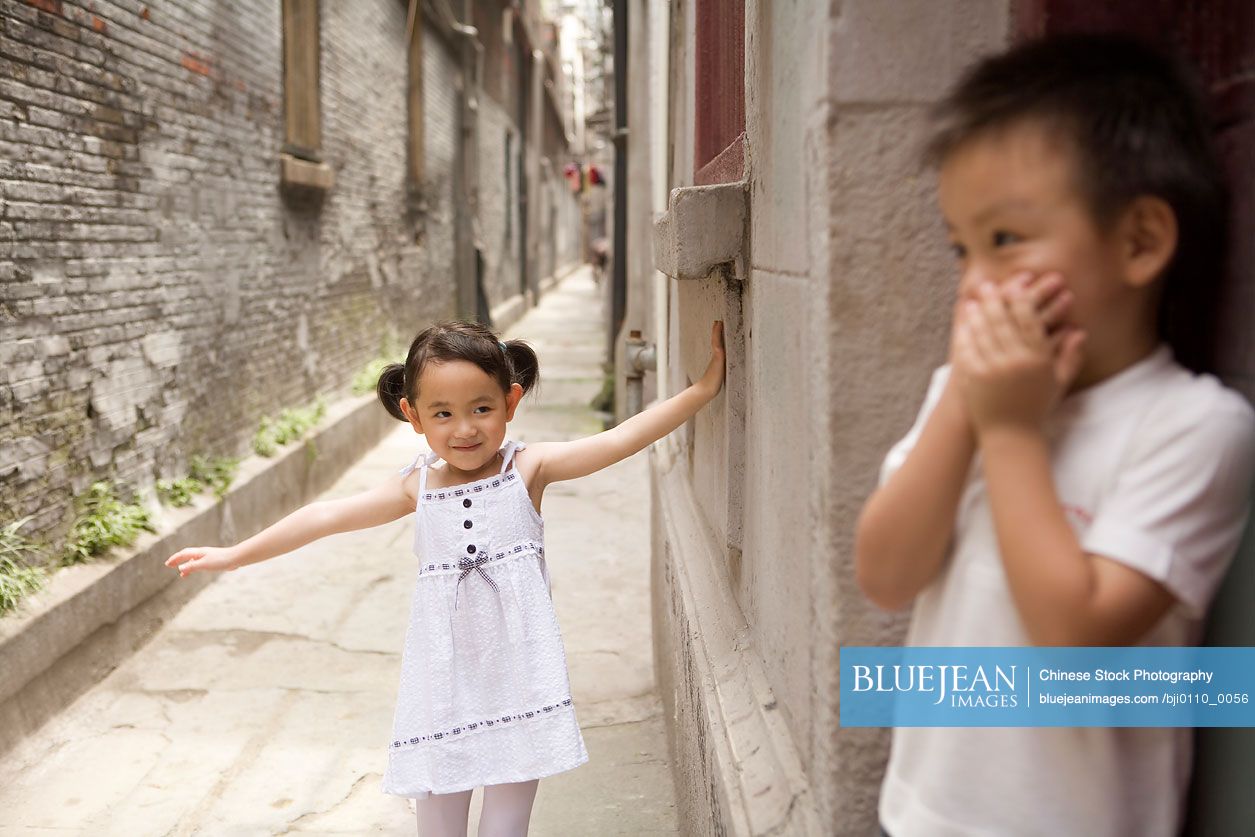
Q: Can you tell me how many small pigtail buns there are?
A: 2